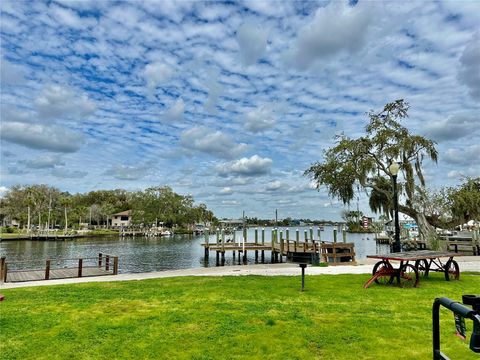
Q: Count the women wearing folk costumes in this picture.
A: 0